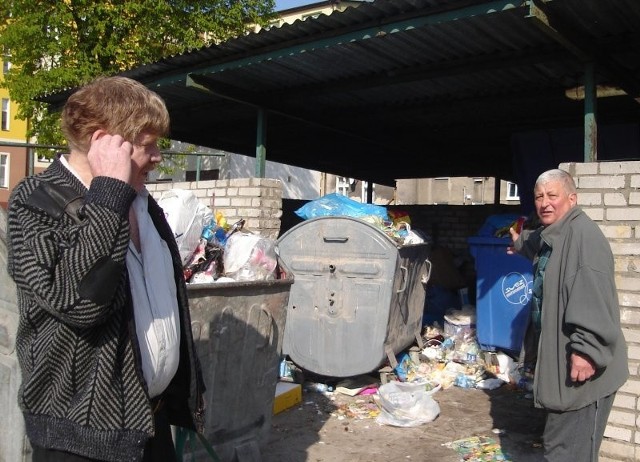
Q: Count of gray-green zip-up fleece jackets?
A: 1